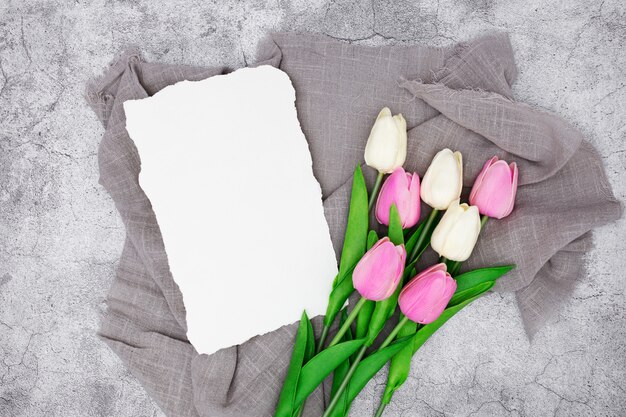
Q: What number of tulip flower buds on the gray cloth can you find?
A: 7